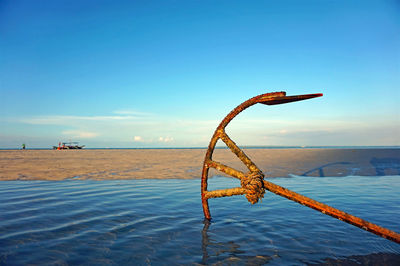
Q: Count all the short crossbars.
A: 3